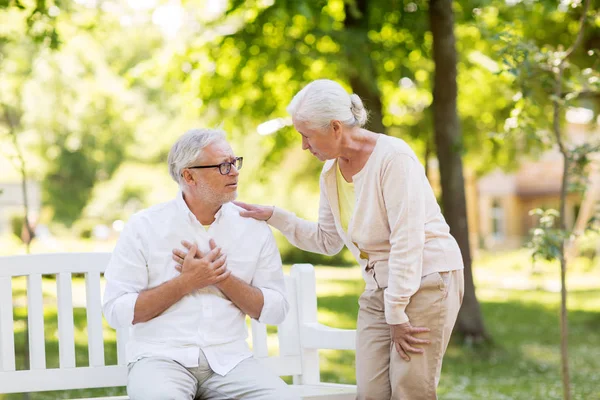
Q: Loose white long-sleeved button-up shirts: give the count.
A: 1